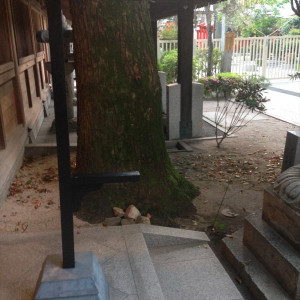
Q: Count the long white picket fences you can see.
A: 1